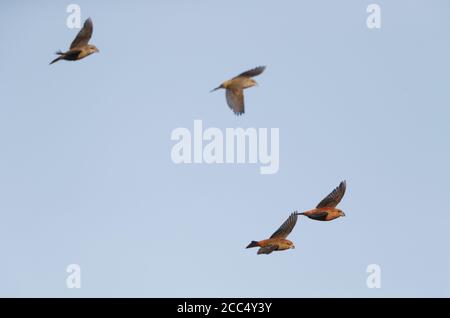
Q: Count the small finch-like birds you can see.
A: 4